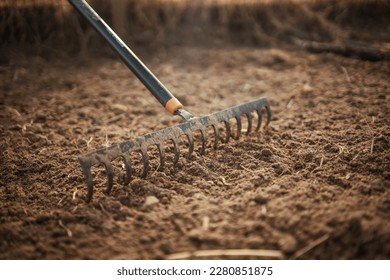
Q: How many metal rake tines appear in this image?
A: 14